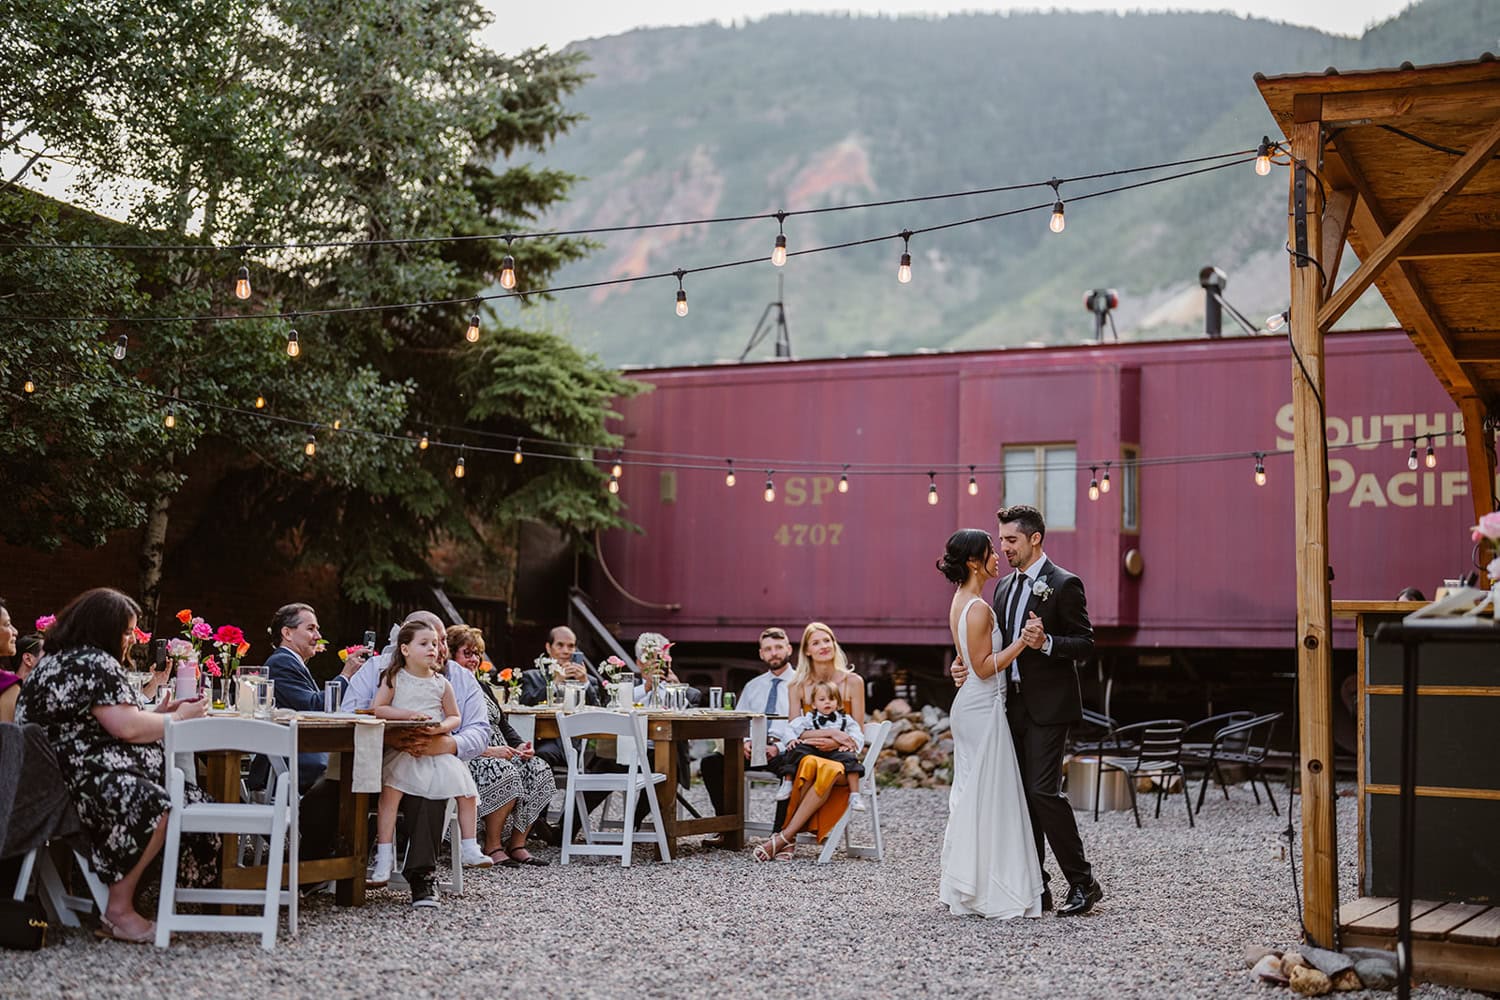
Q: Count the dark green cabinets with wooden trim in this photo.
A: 1